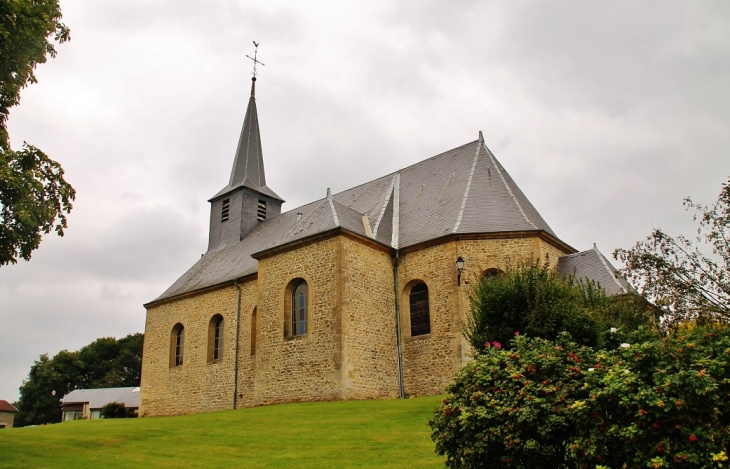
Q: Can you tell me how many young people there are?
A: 0